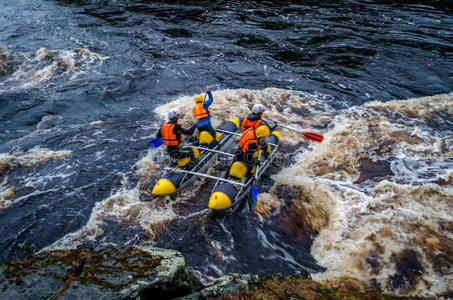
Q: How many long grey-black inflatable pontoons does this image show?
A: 2